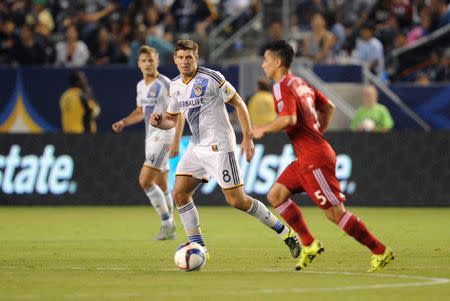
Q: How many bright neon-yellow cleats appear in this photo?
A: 2